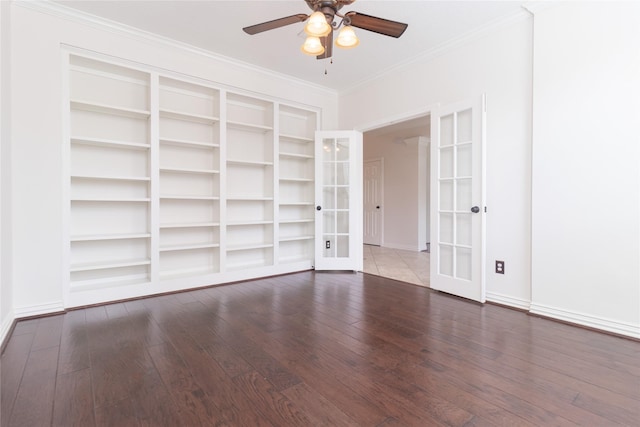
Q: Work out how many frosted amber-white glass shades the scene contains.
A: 3